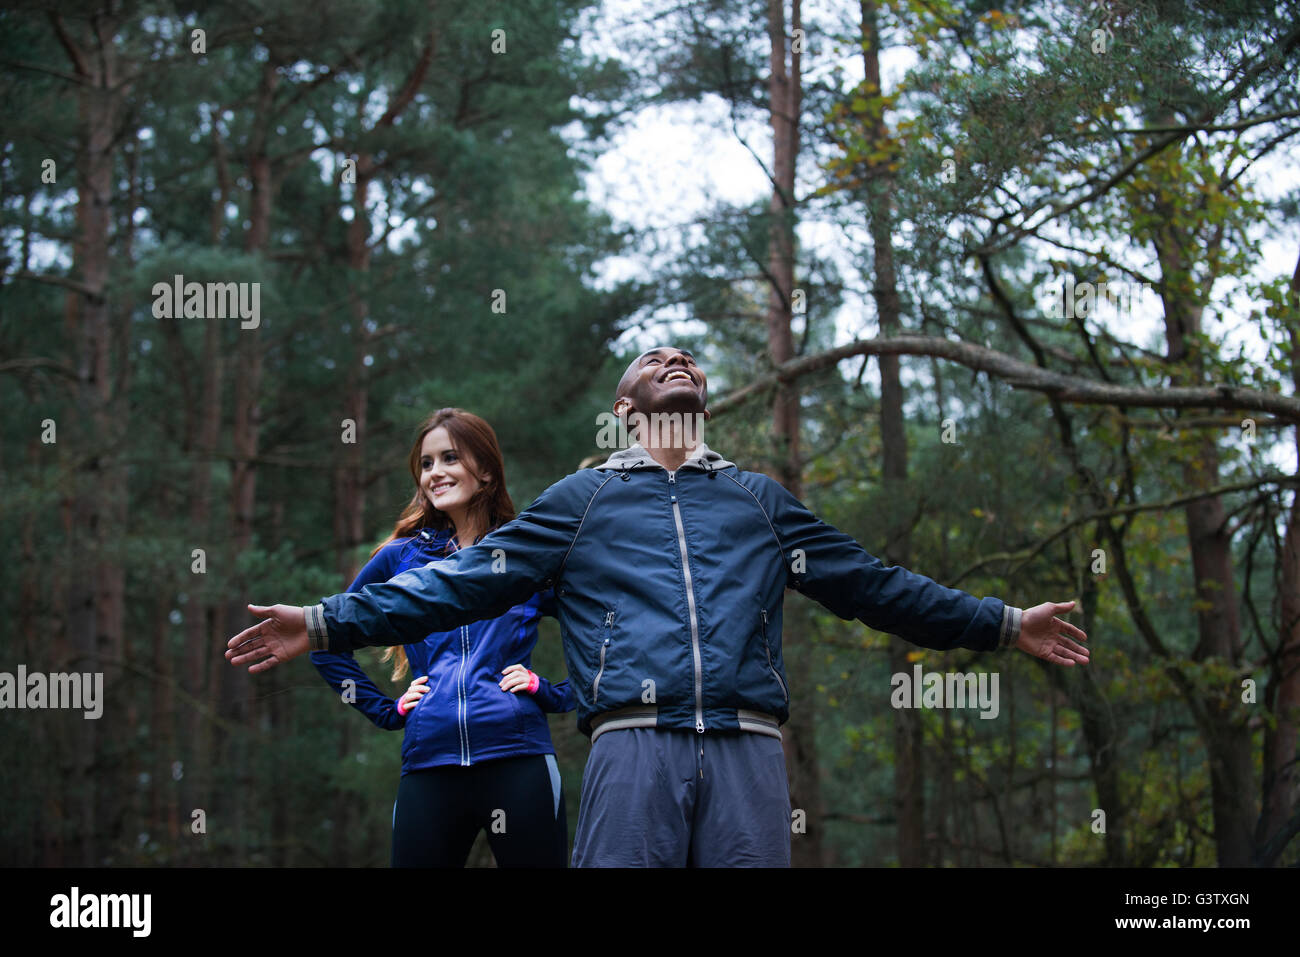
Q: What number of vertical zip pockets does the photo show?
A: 2